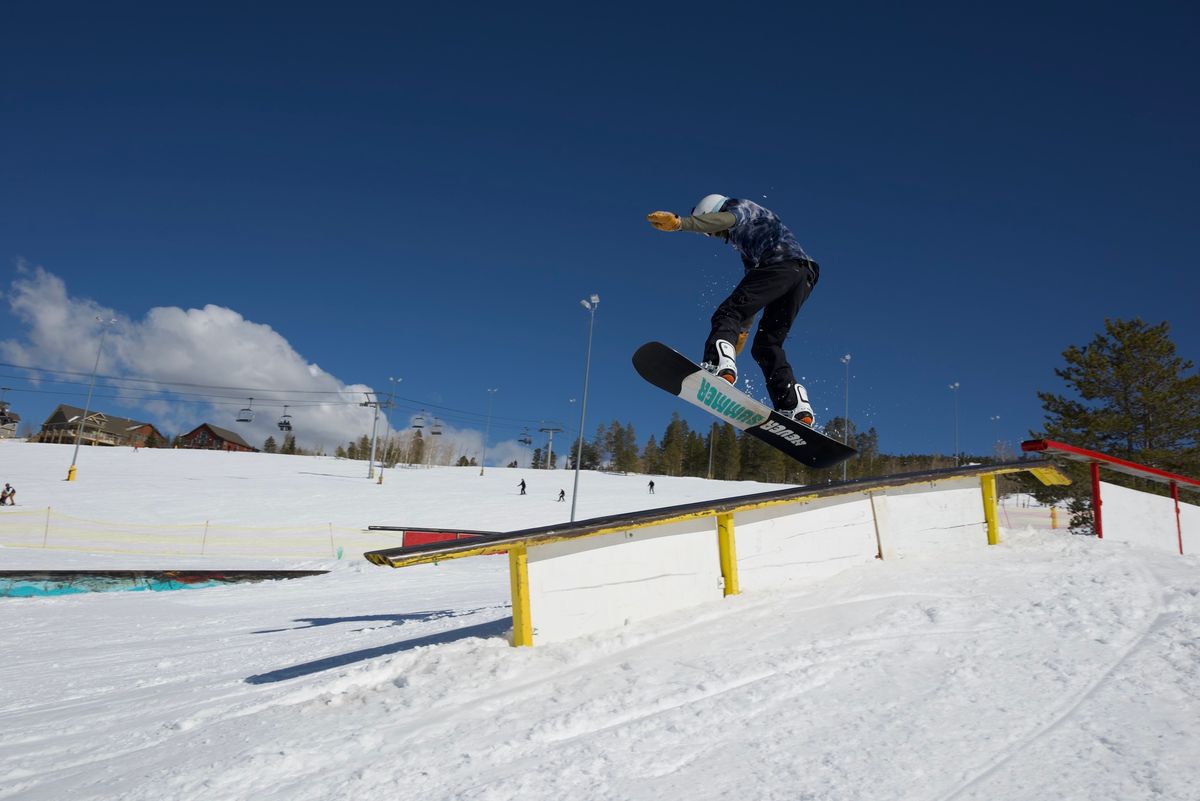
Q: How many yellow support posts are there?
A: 3